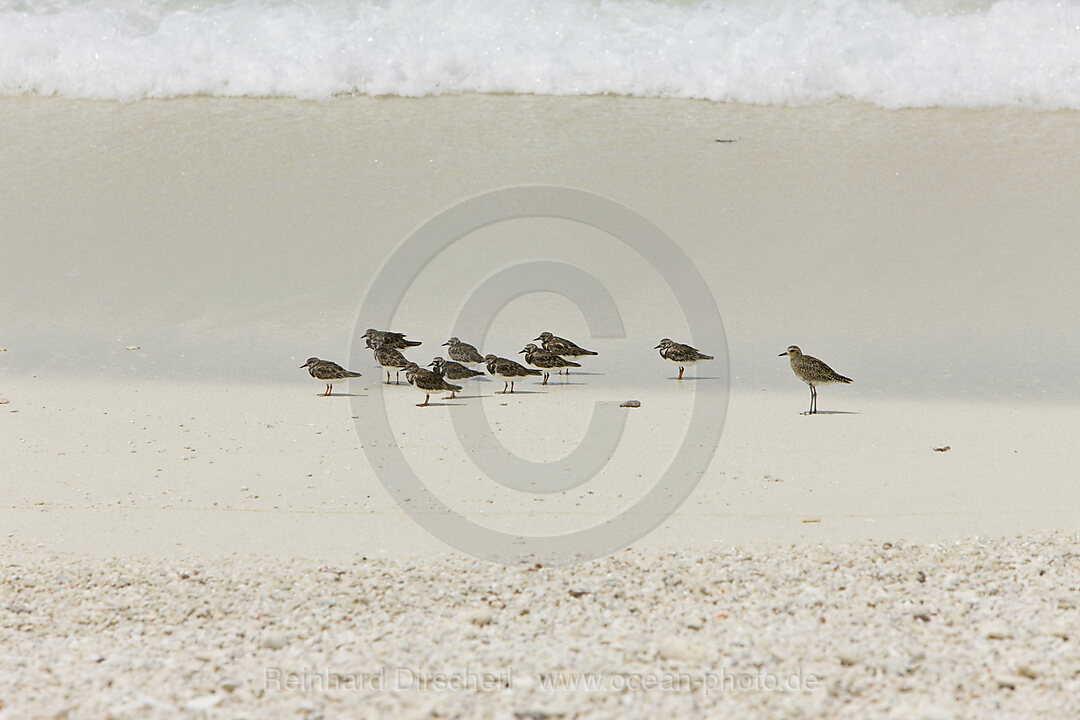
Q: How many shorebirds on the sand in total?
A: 11